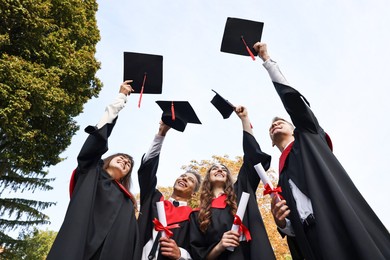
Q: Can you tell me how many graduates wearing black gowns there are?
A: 4